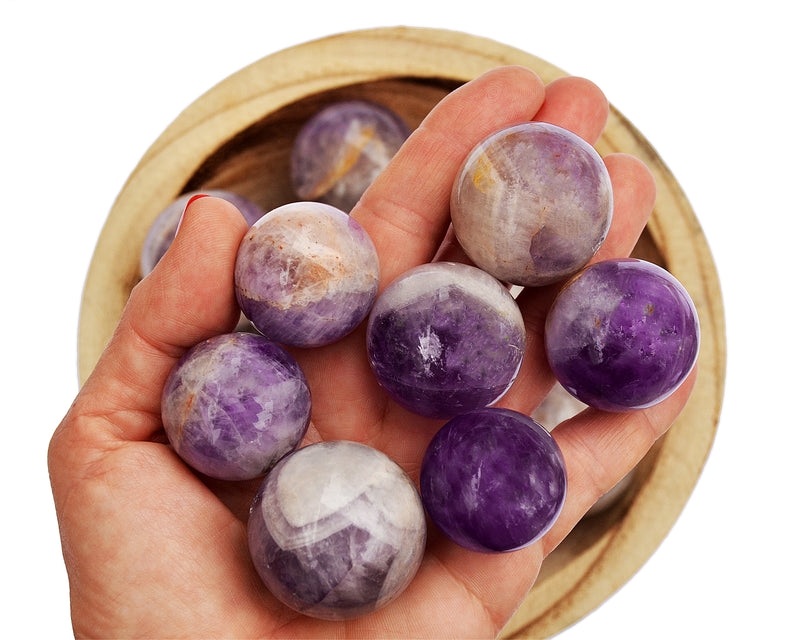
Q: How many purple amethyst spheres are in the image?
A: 9